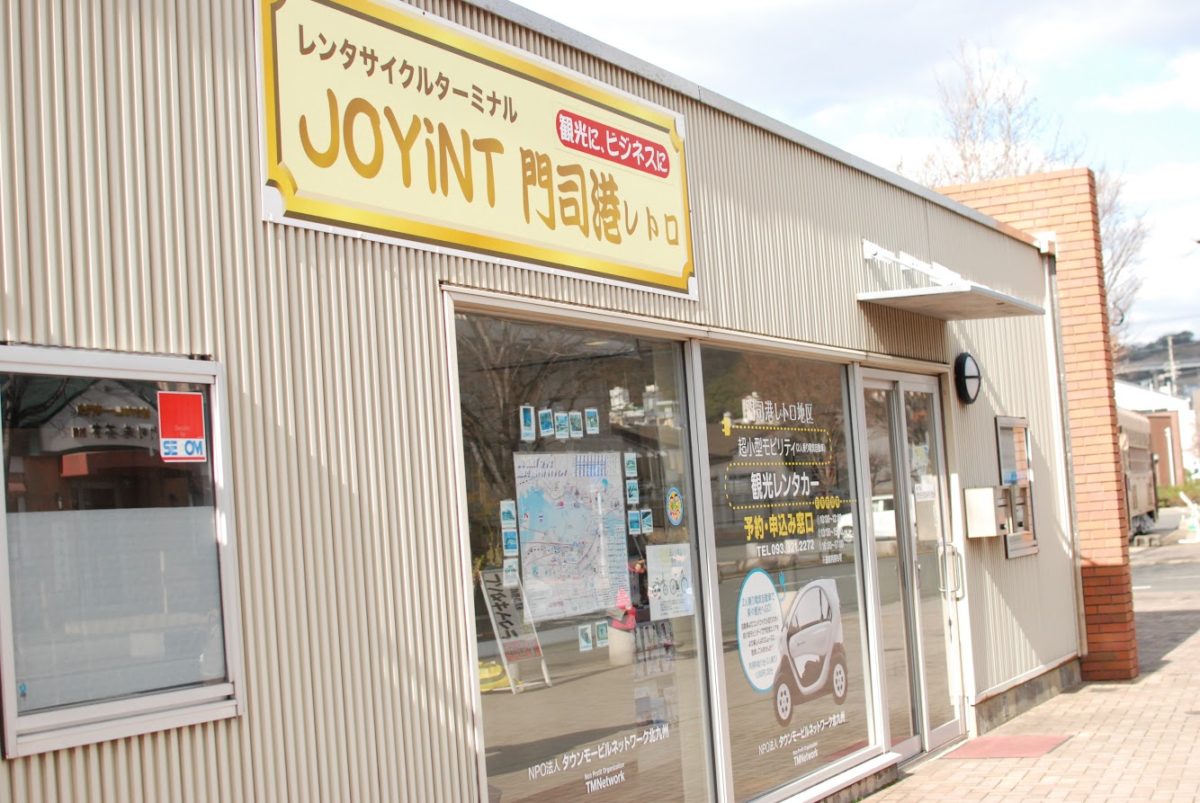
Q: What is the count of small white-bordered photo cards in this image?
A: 14